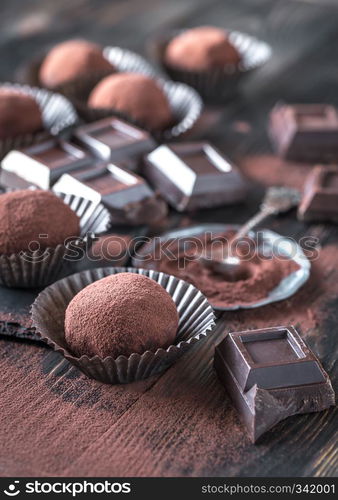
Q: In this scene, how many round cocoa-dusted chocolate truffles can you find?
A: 6